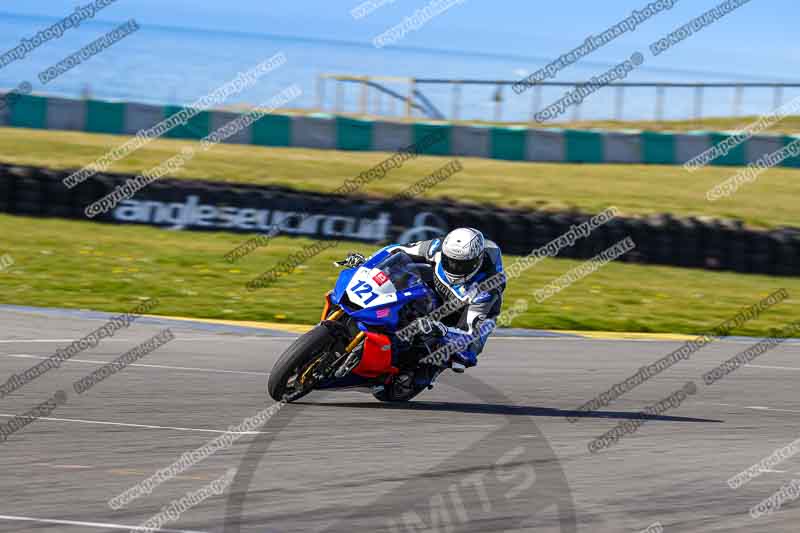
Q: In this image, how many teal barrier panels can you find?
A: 11